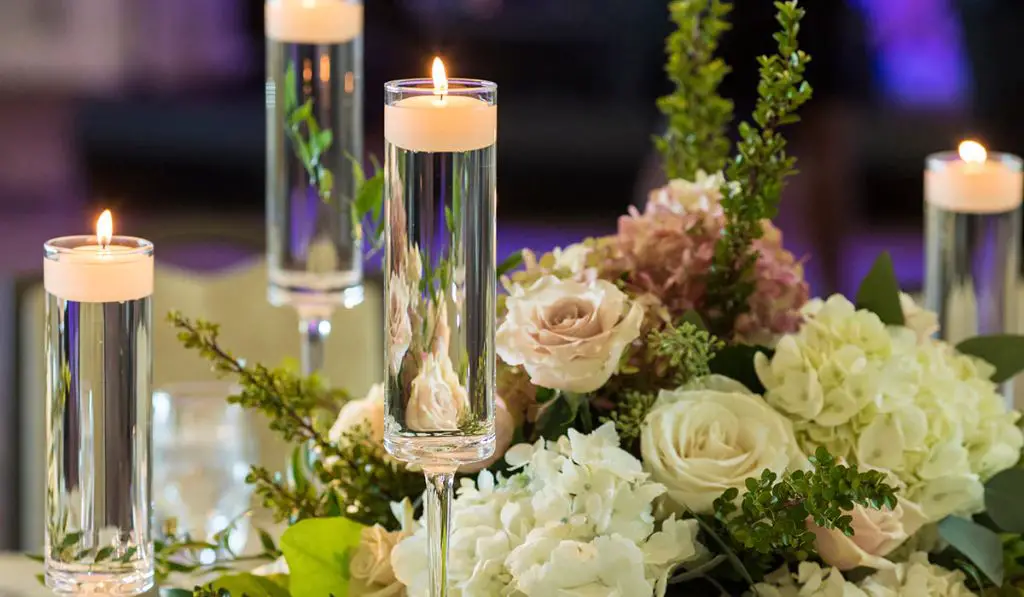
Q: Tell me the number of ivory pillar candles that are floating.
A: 4